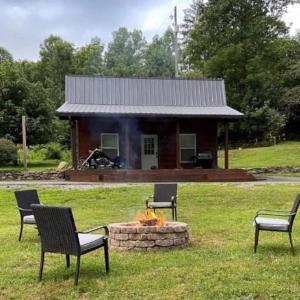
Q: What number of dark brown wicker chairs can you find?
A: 4